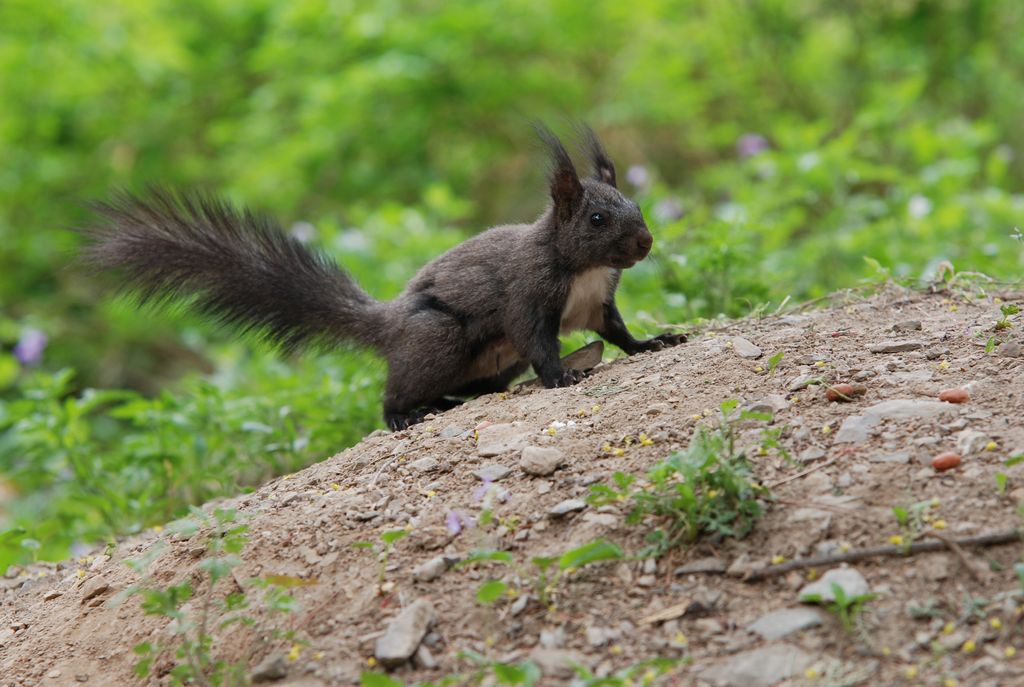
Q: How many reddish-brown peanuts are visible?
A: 3